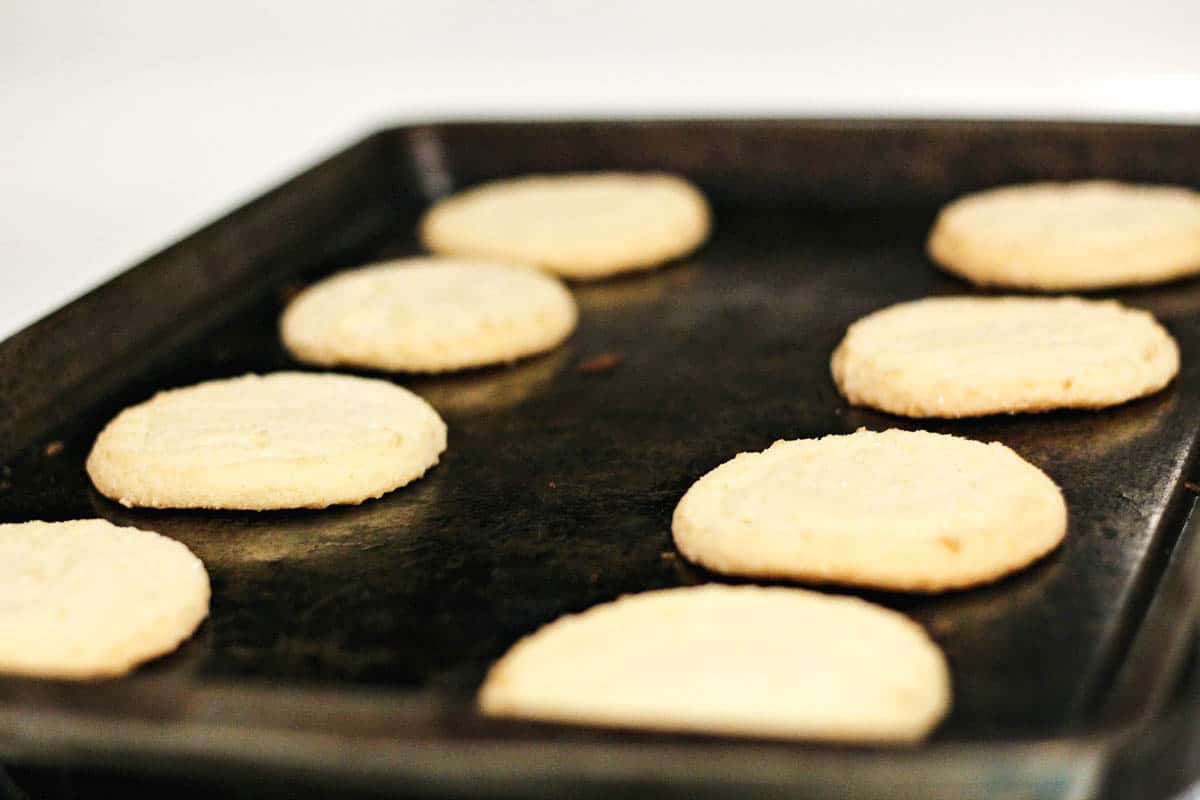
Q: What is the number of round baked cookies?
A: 8